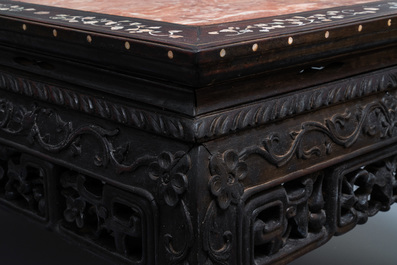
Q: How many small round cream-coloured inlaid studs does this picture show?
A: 11